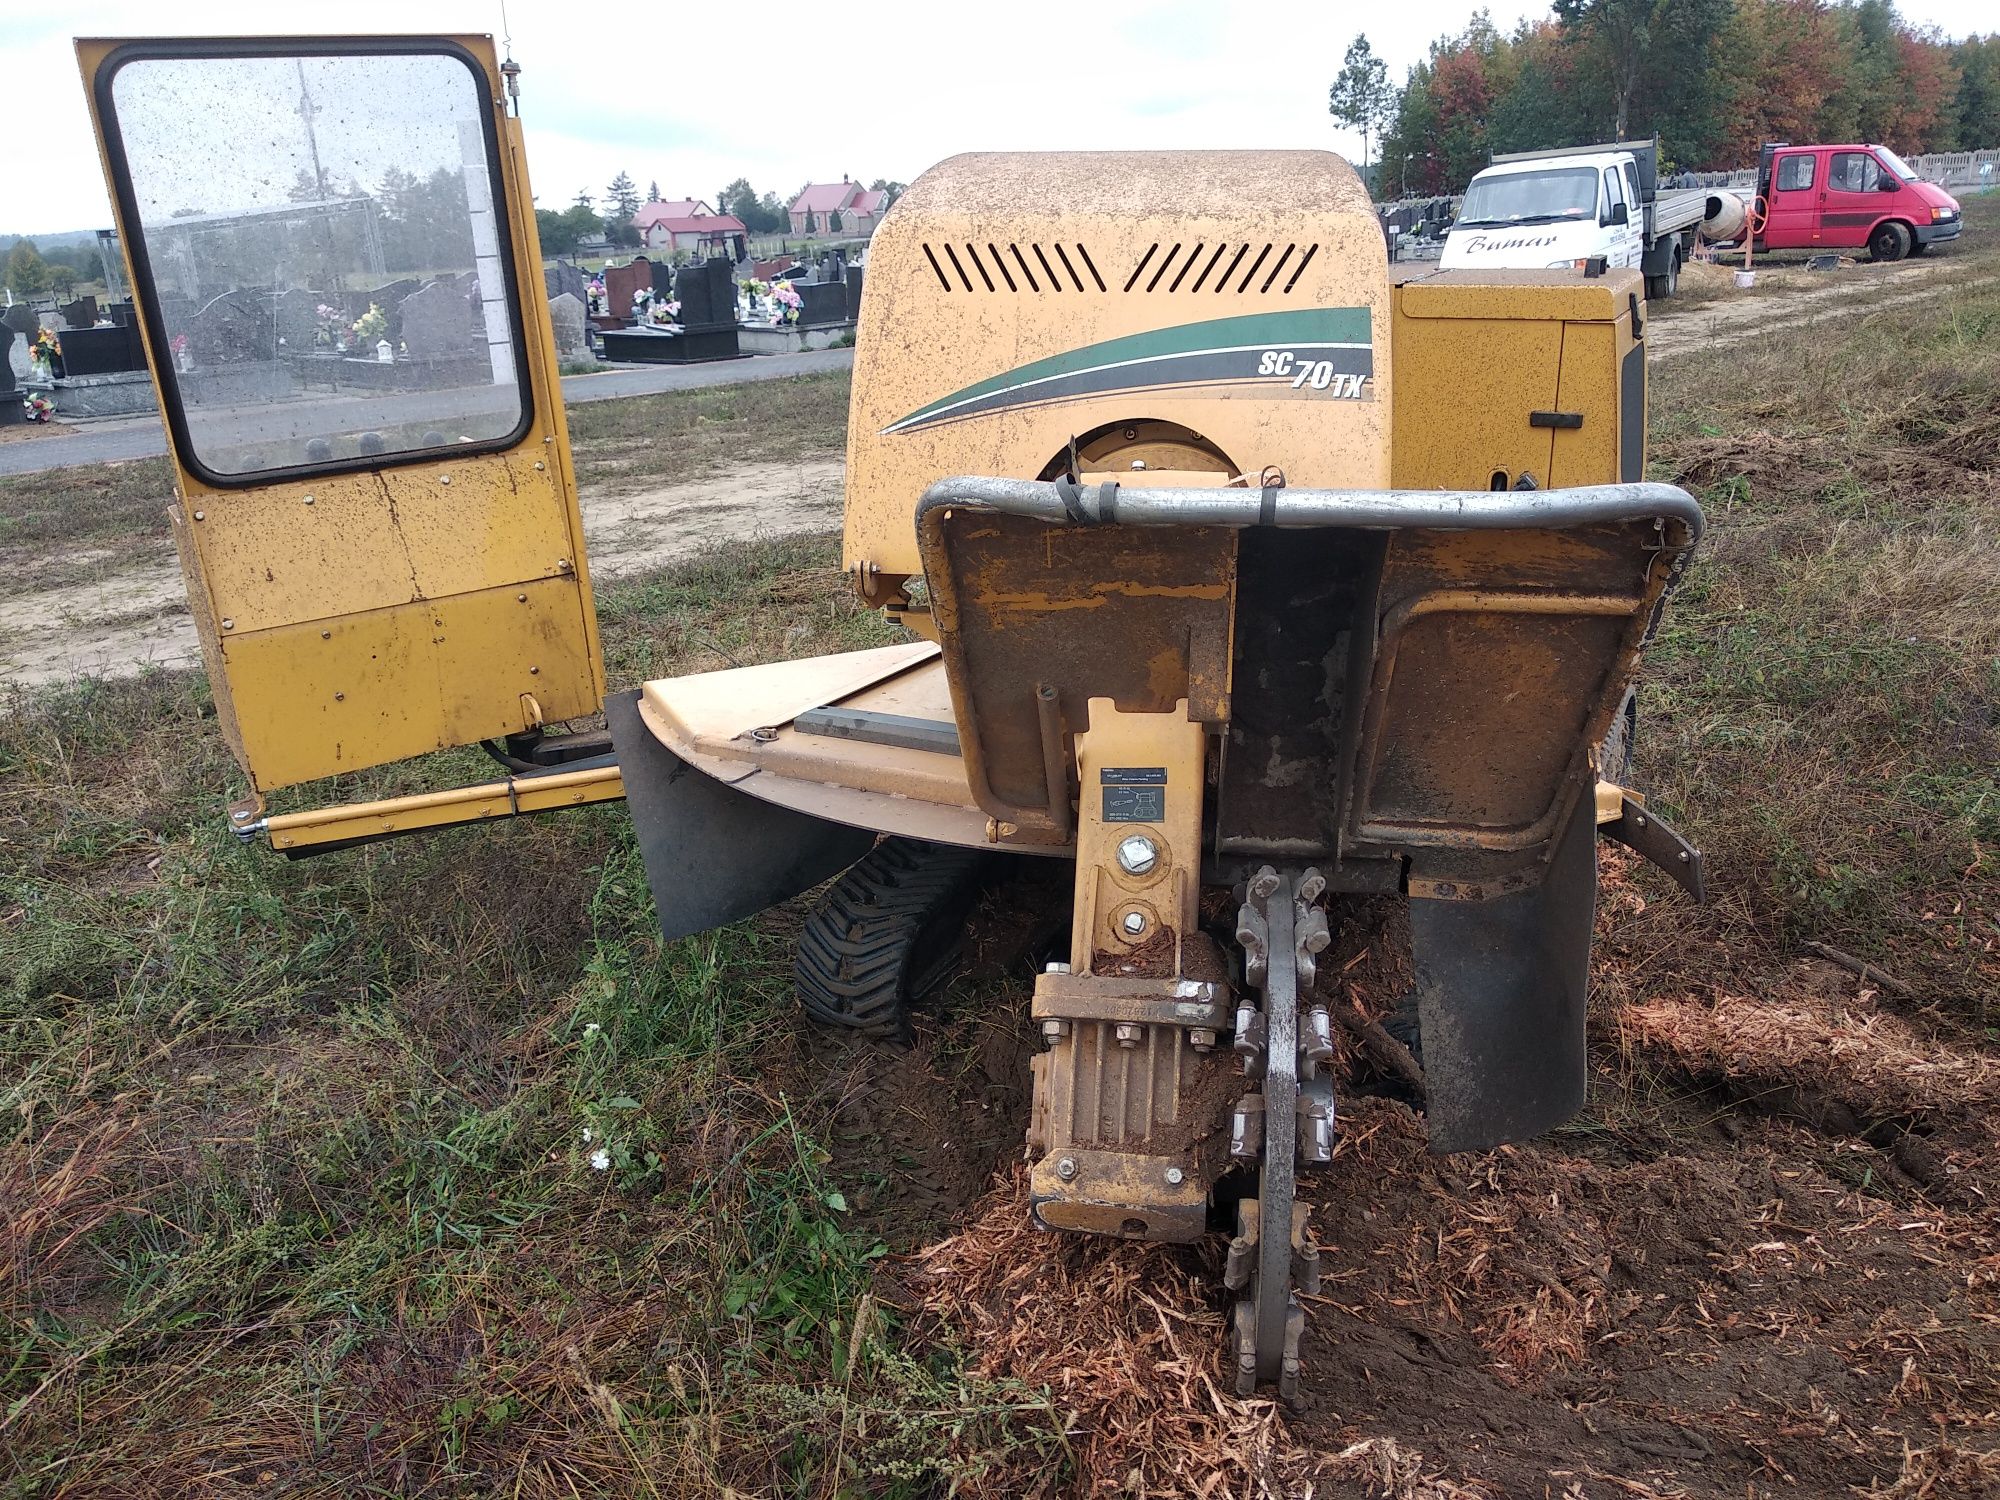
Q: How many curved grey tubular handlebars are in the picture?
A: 1